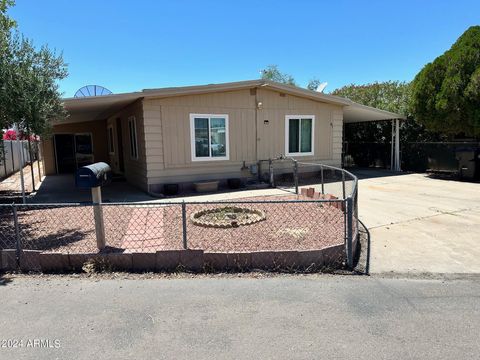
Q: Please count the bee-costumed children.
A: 0